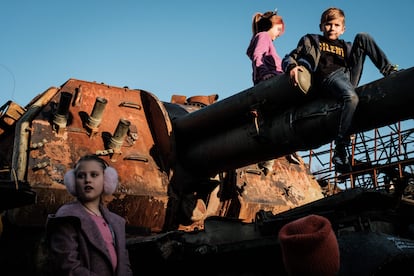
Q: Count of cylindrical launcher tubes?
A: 3